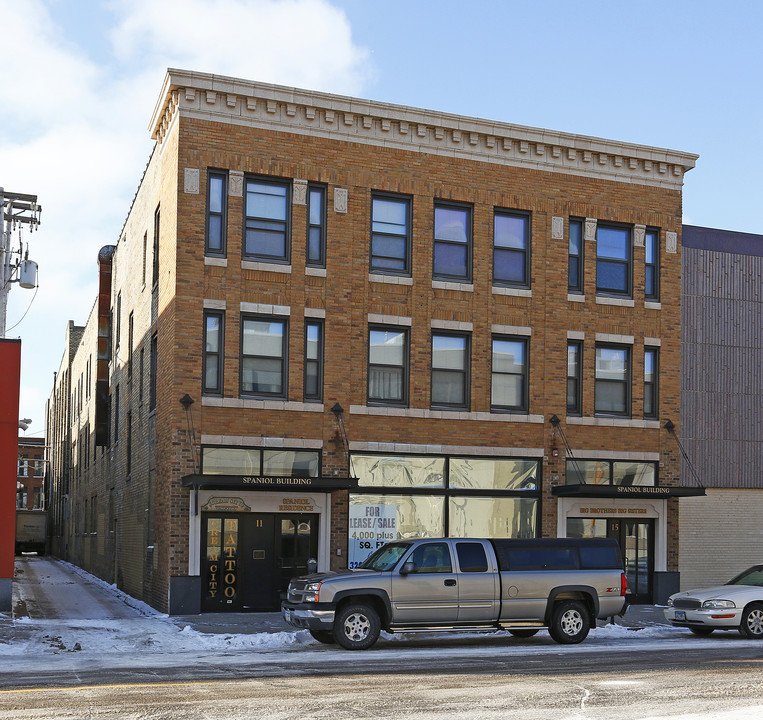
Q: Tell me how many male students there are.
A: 0